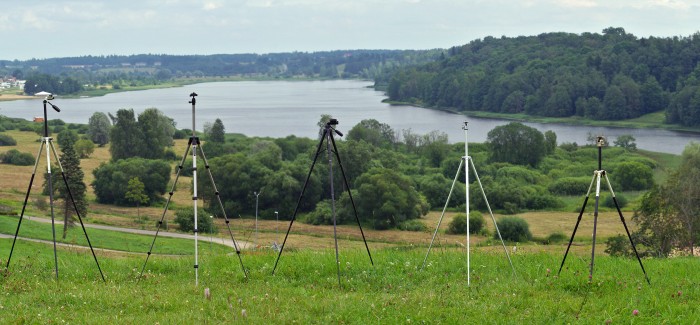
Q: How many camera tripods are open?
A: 5